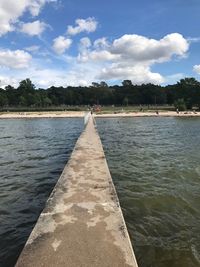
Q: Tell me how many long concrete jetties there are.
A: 1